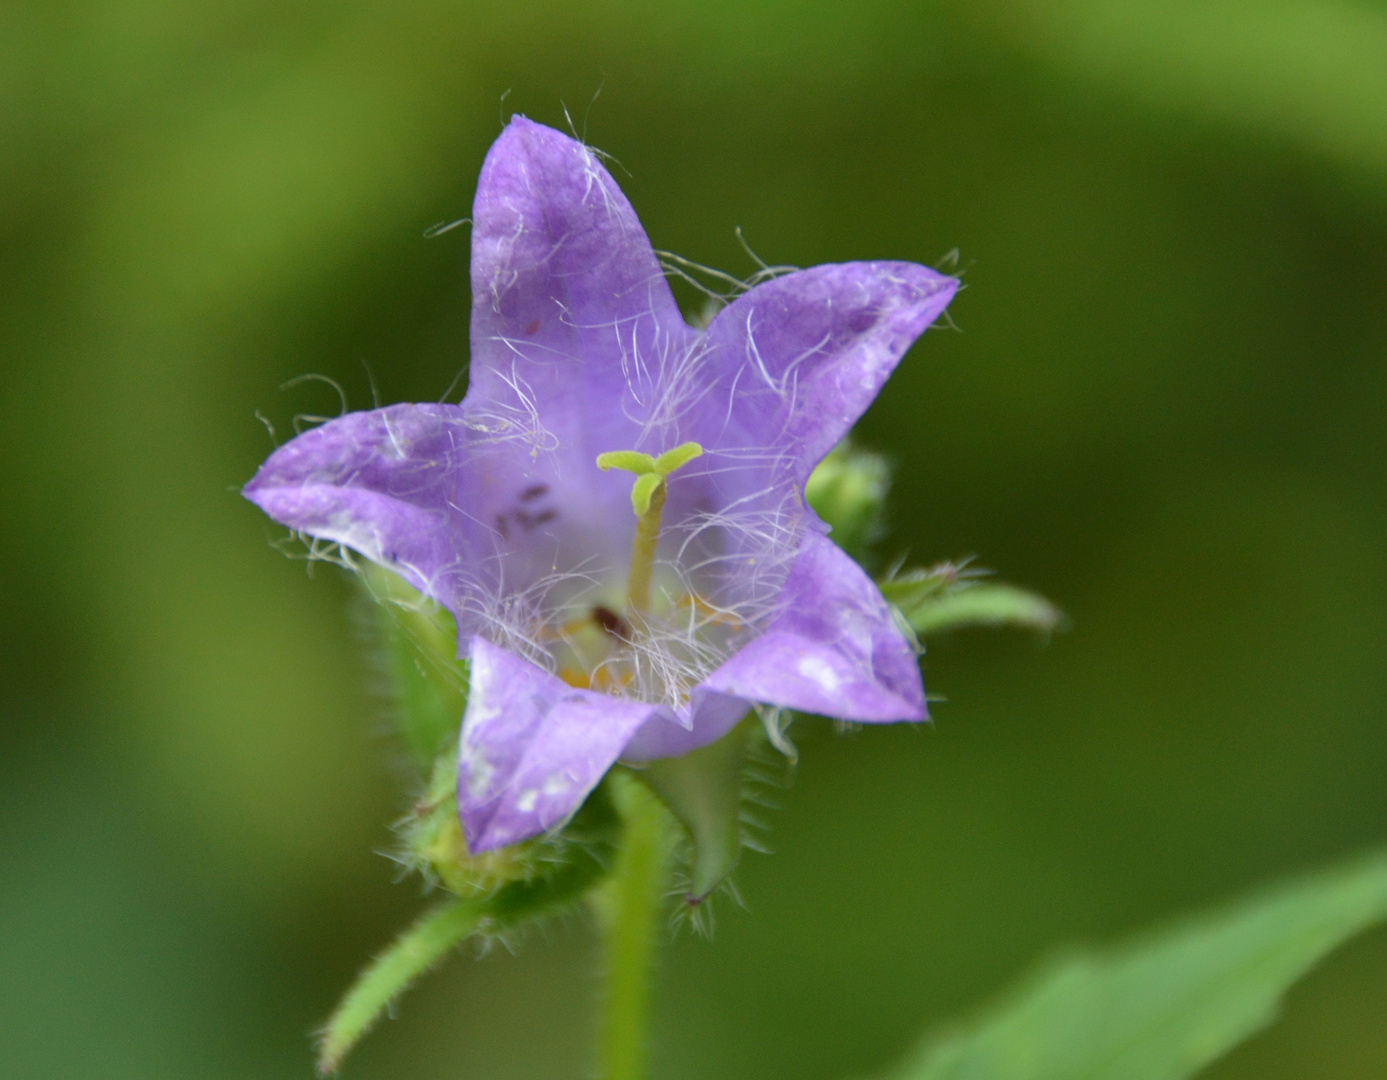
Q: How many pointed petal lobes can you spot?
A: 5